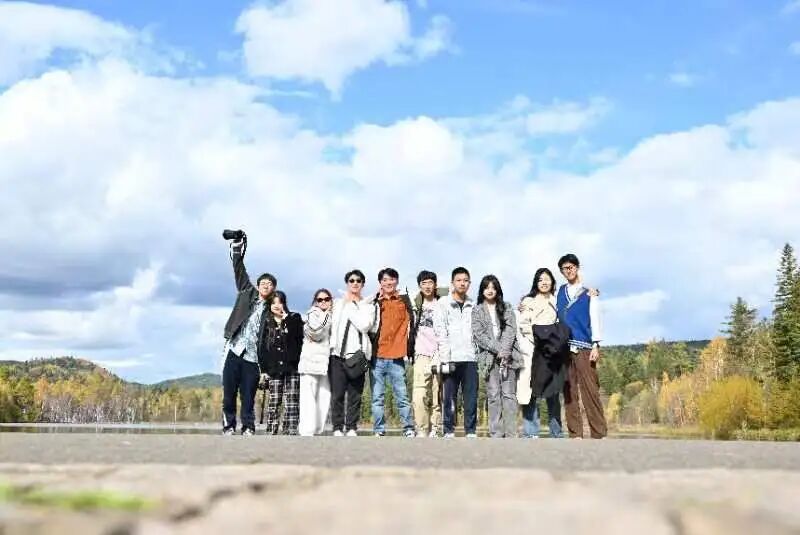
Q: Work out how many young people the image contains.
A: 10